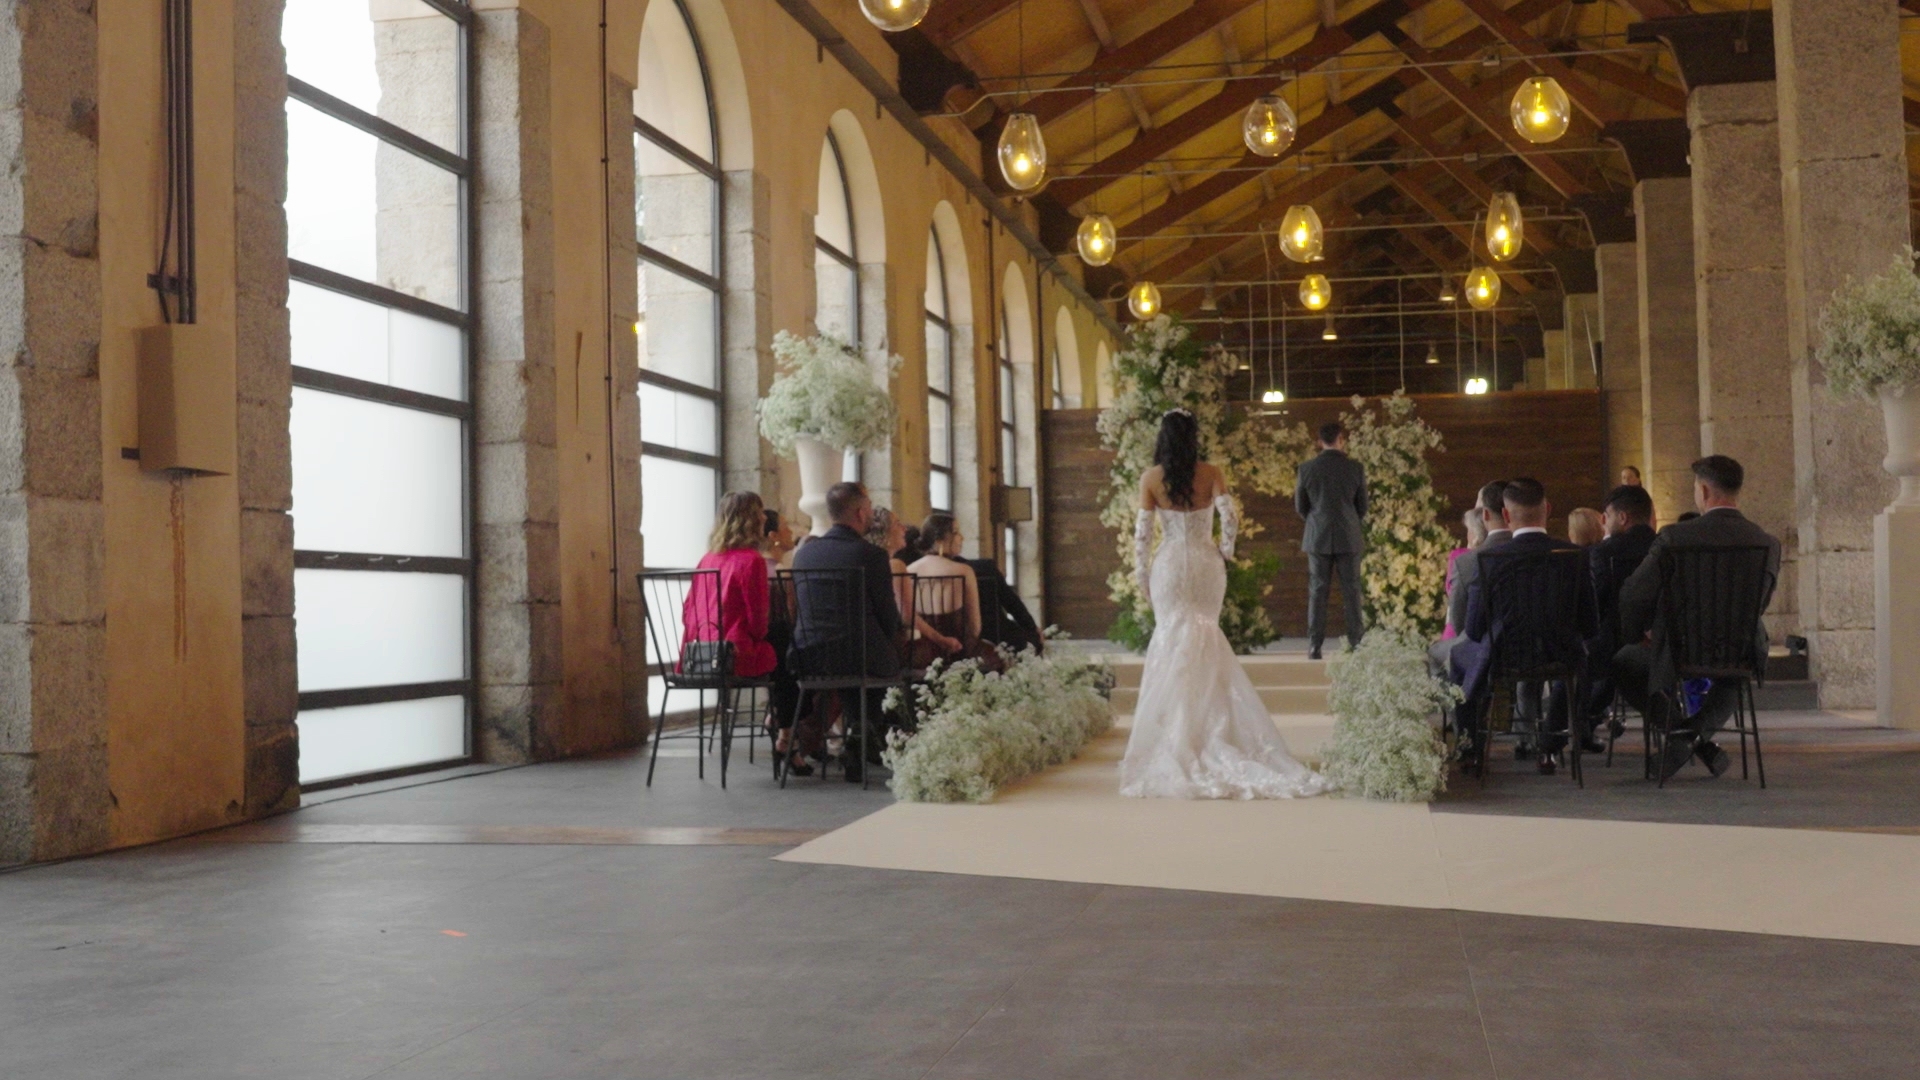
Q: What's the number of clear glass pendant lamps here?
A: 10